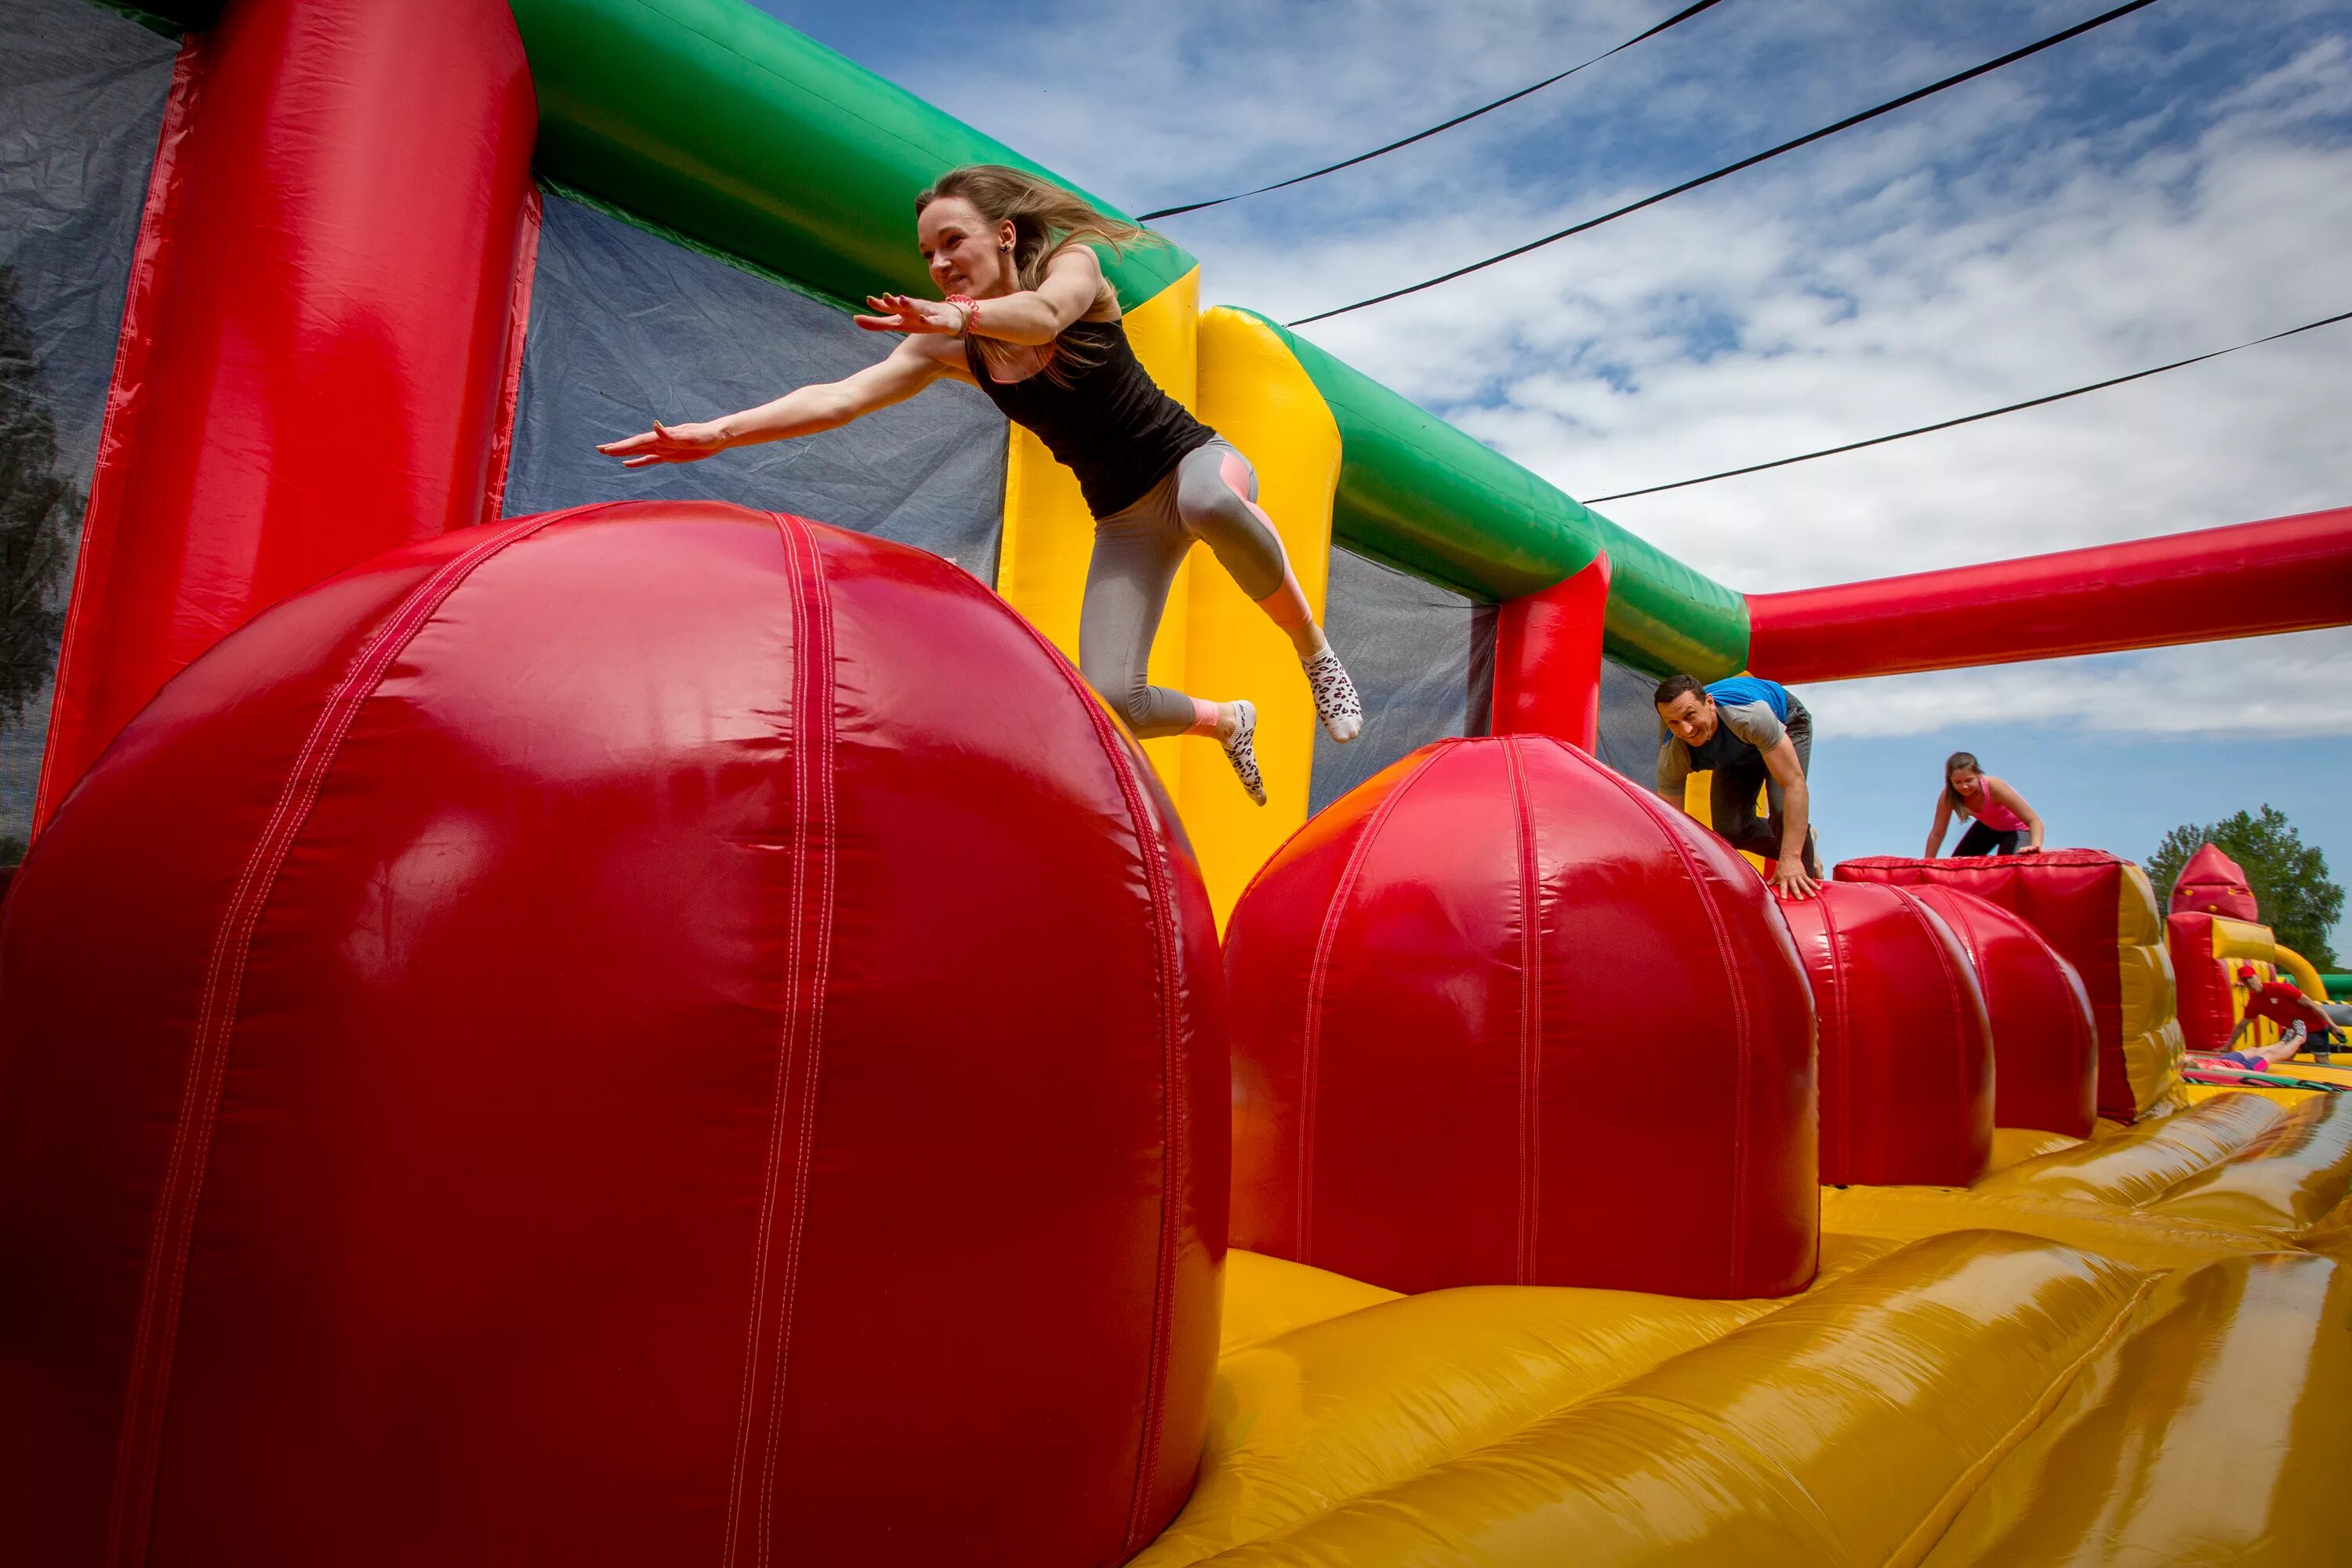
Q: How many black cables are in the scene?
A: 3